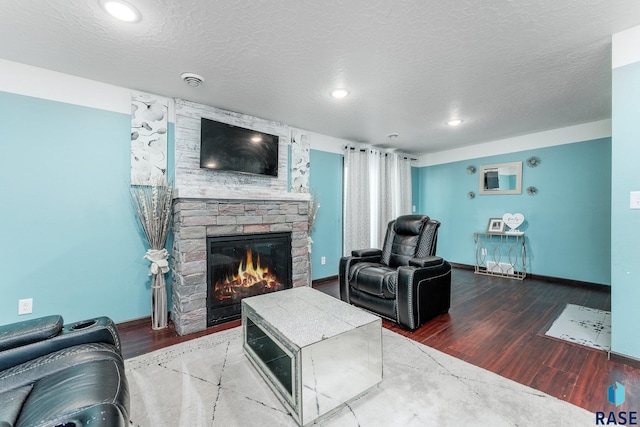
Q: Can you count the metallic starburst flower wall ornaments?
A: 4